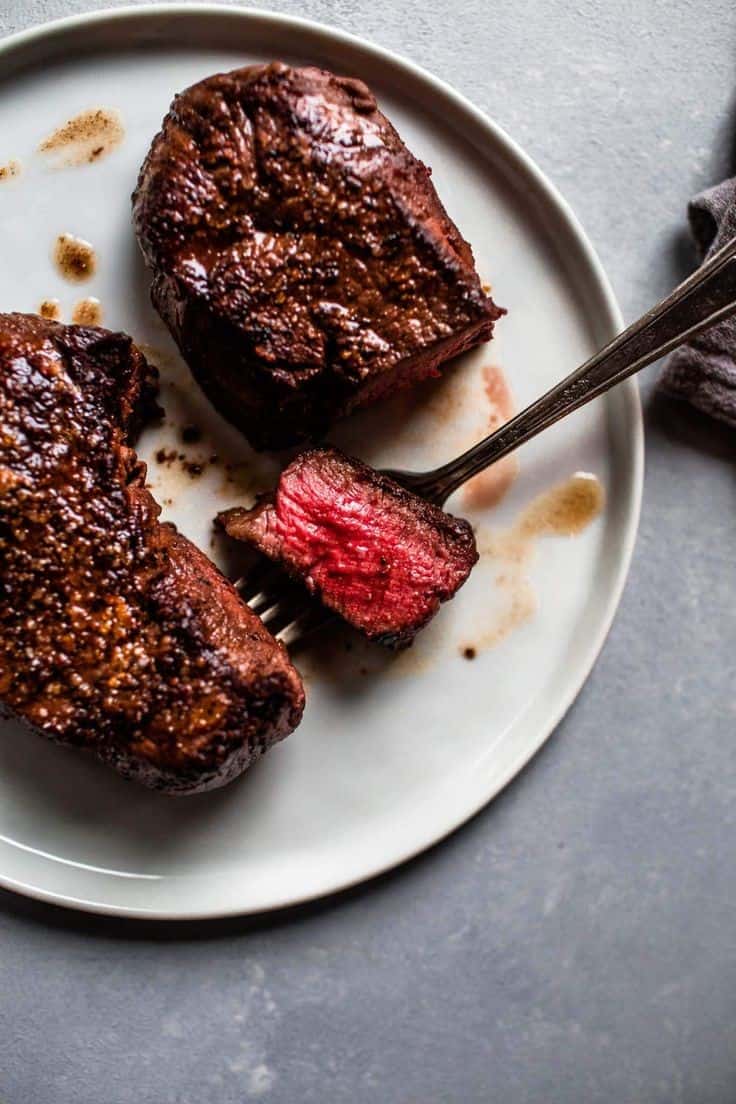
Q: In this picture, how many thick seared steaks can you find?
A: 2